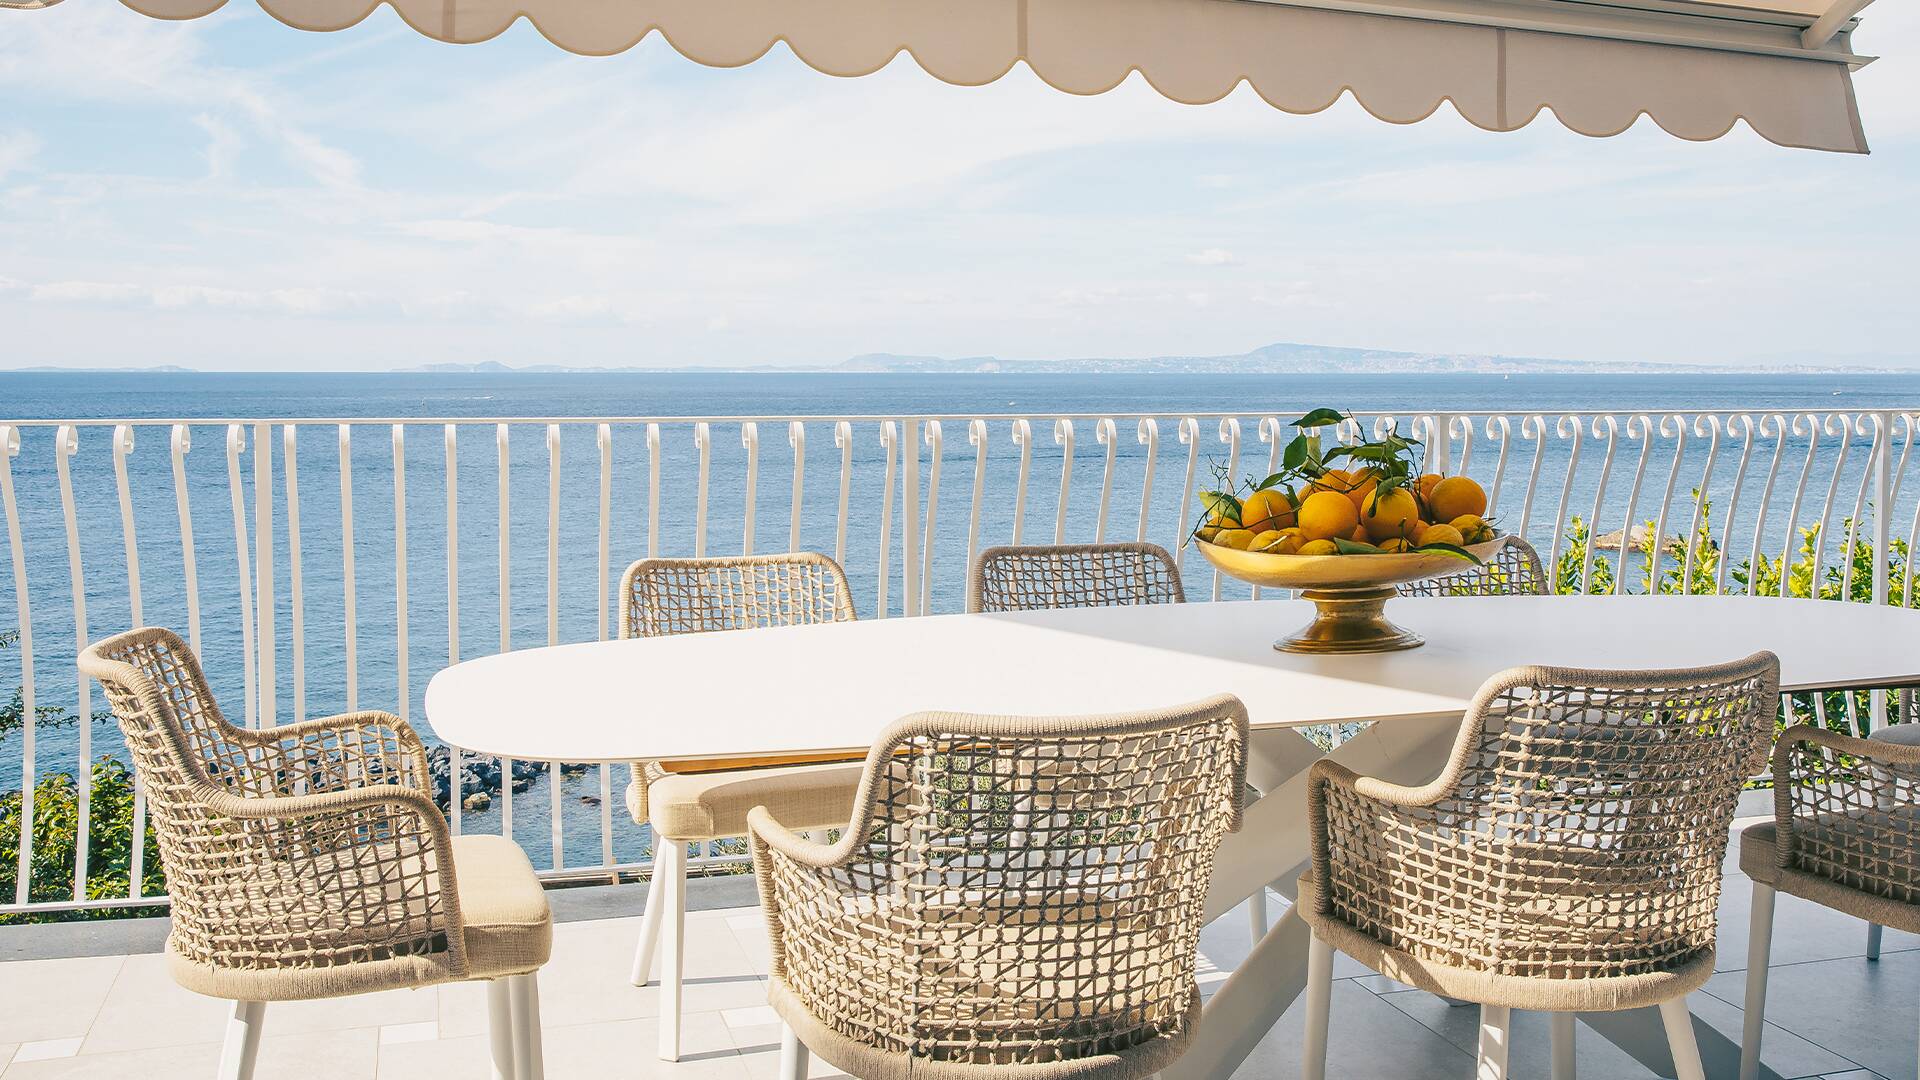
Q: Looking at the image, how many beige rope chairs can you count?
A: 7